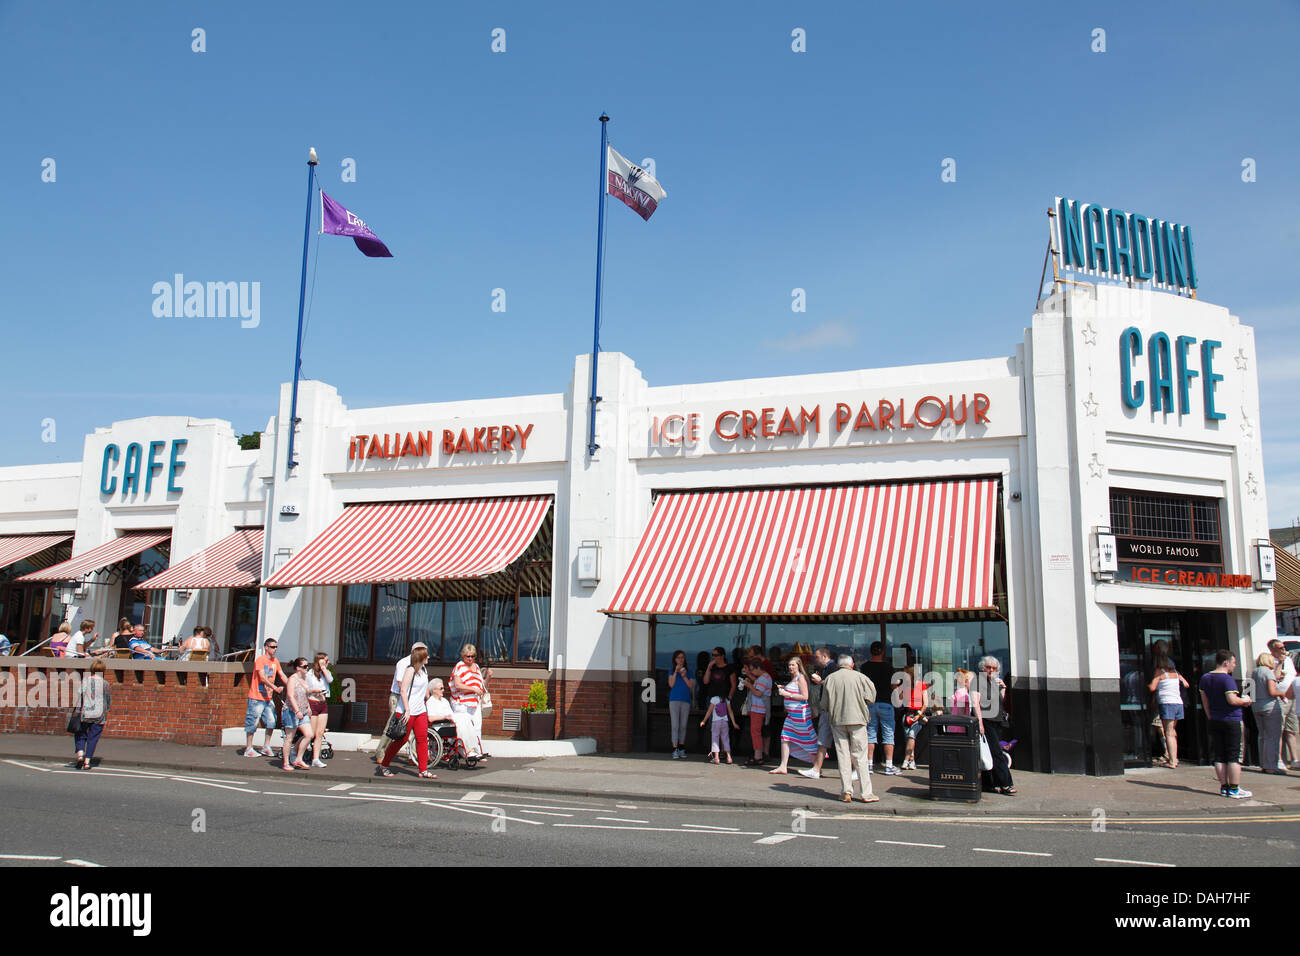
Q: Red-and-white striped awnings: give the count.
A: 5